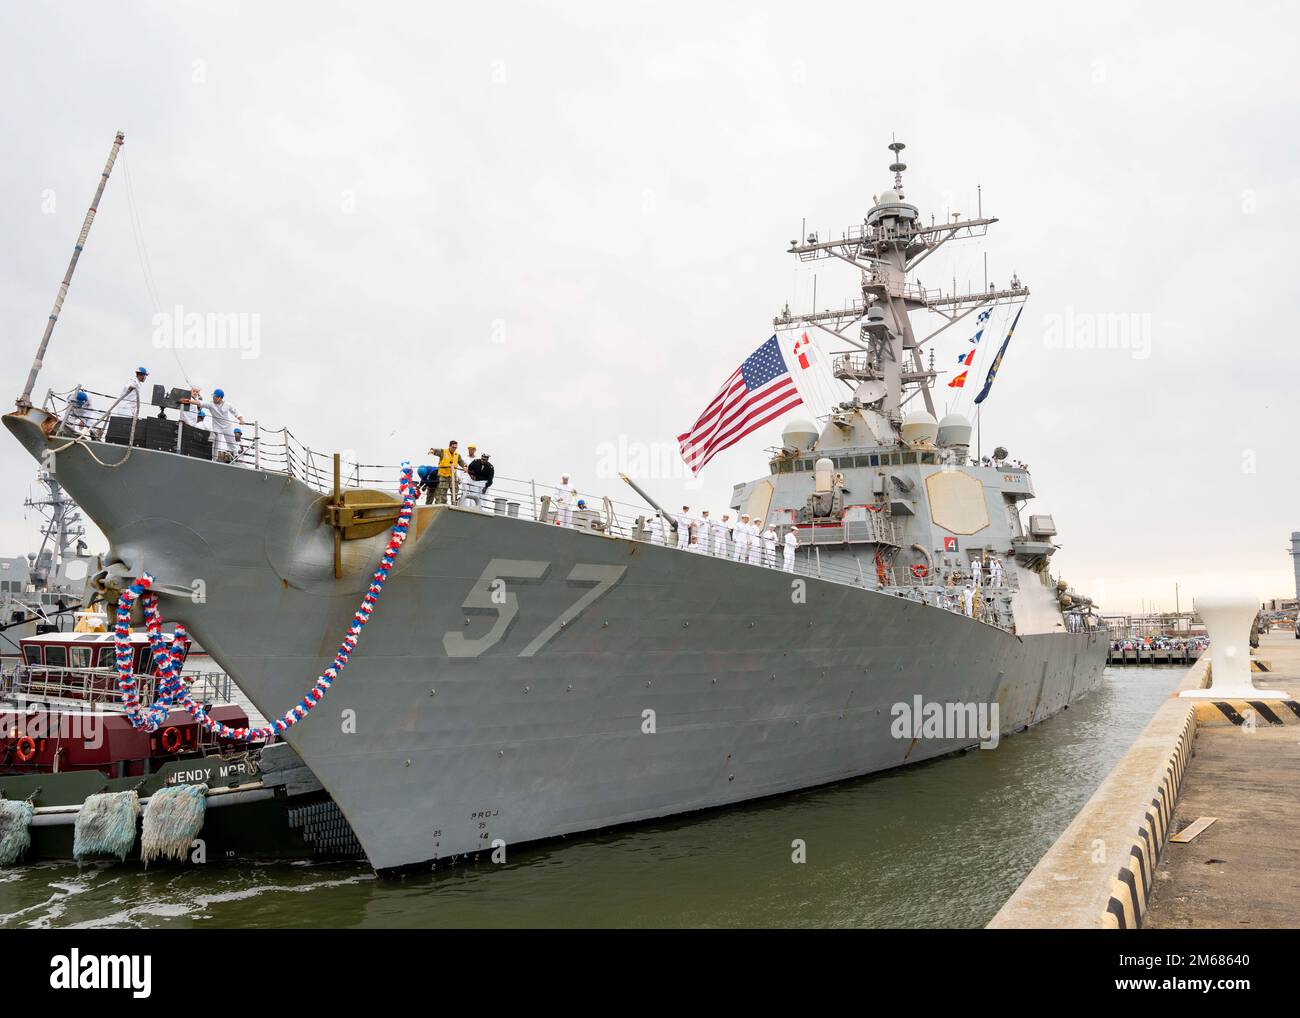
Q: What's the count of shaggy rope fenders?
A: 3